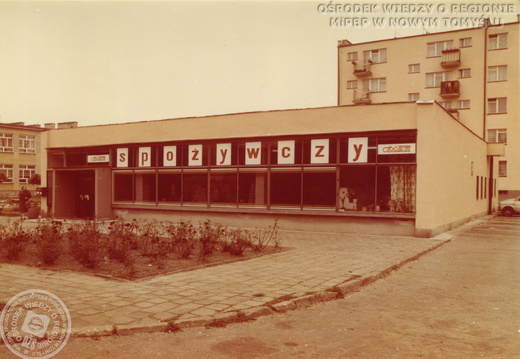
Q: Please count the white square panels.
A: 9